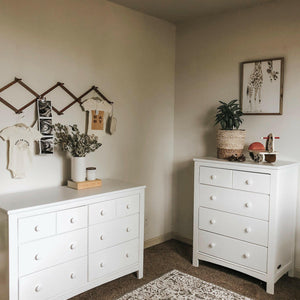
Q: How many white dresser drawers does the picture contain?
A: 13